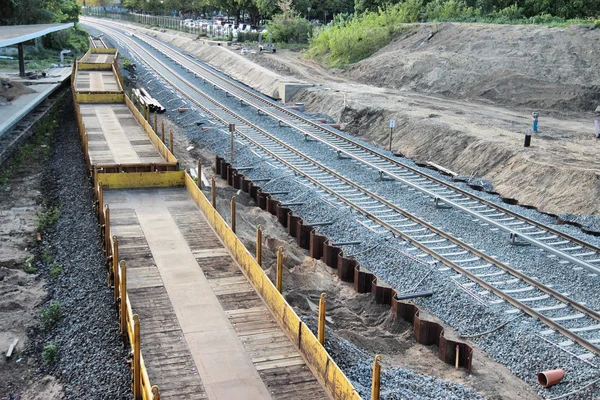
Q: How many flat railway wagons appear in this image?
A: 4